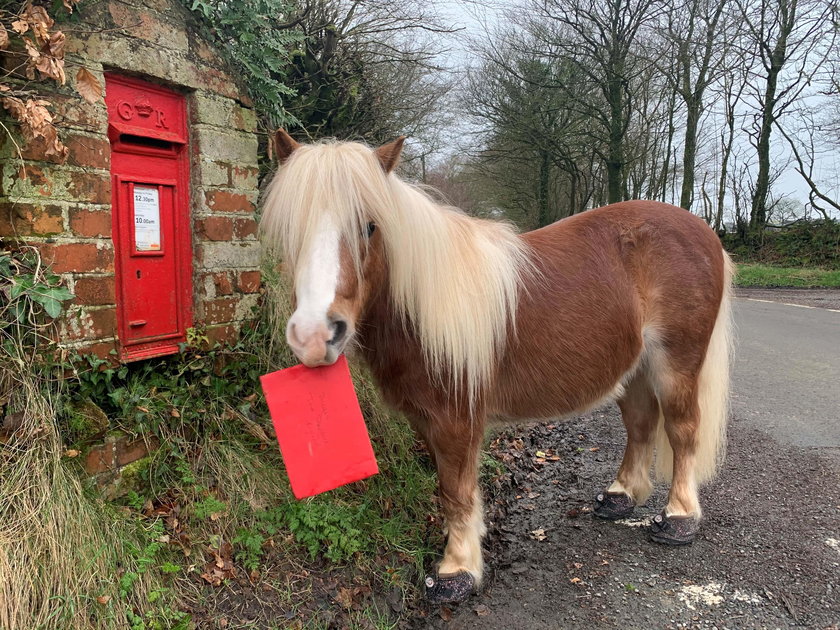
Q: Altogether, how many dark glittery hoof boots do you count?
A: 3